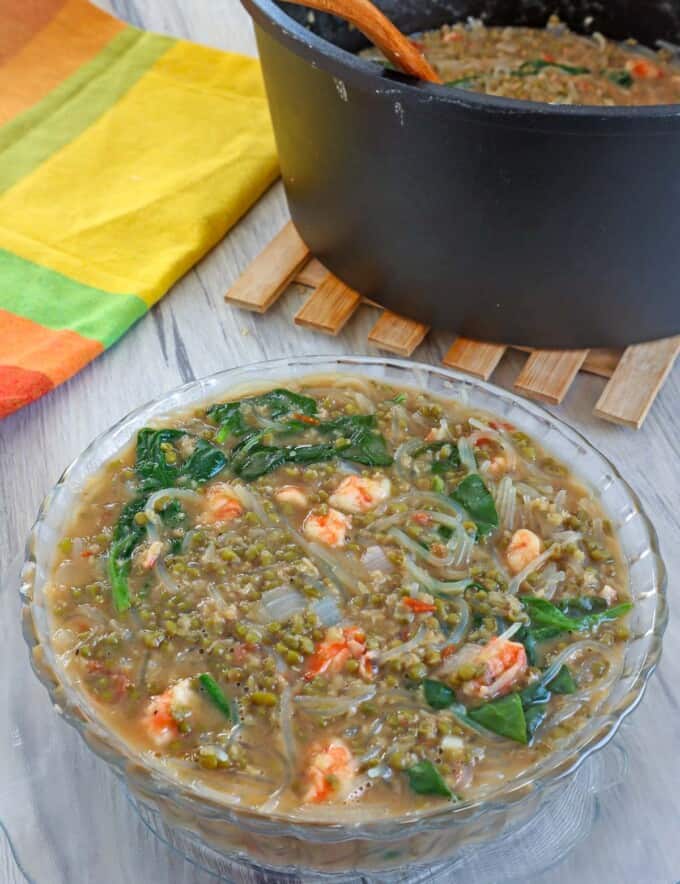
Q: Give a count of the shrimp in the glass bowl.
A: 9